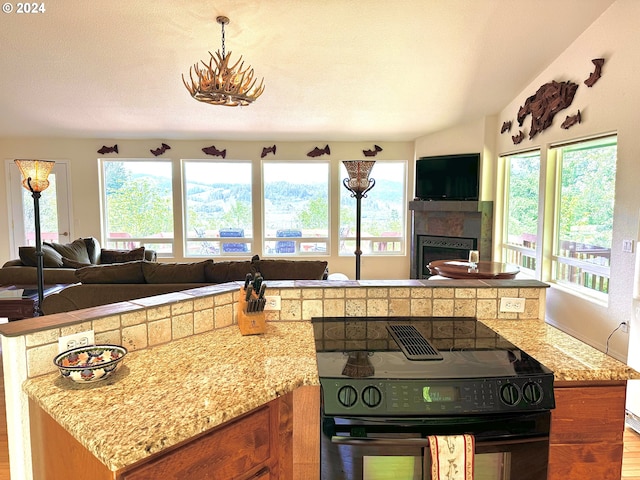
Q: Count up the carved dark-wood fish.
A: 10